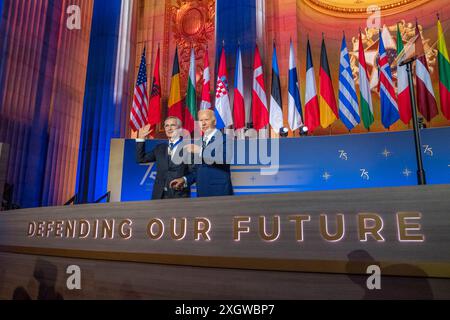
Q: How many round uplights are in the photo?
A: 2